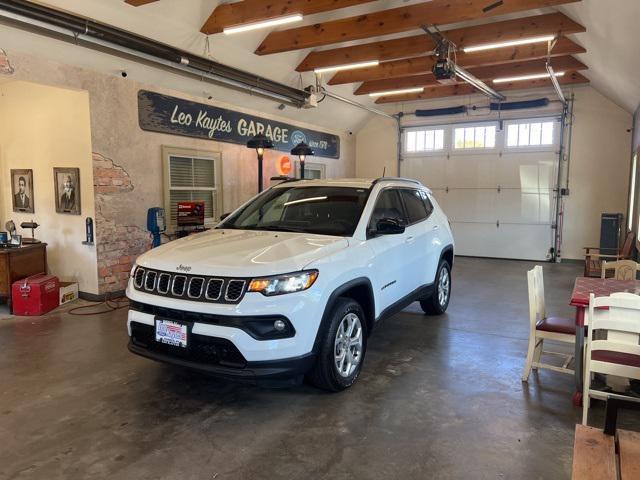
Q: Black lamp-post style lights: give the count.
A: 2